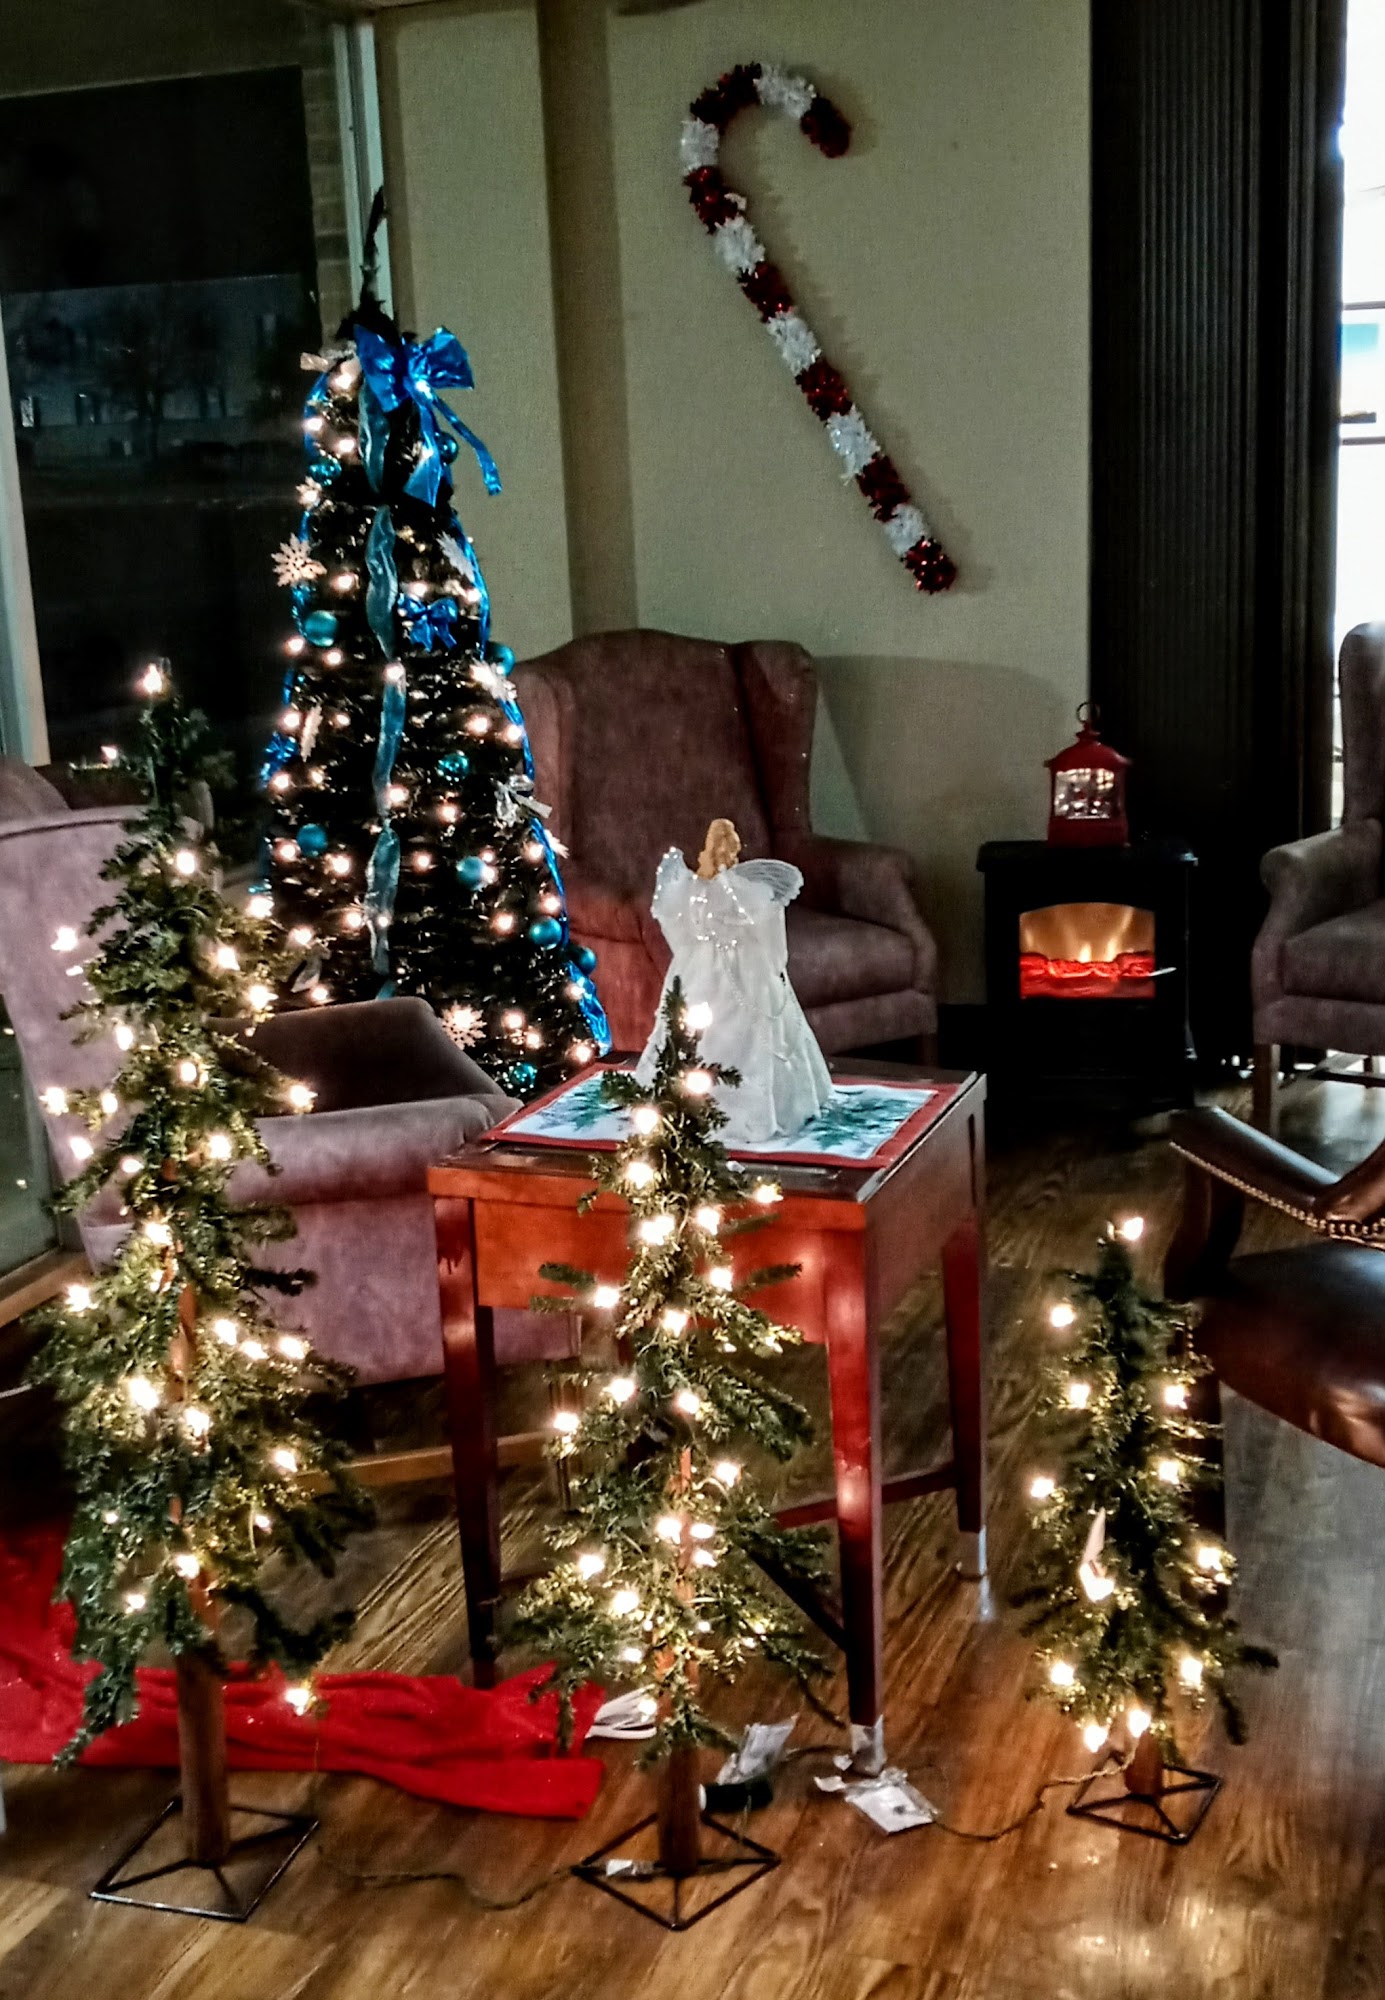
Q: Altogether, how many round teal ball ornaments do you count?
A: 10